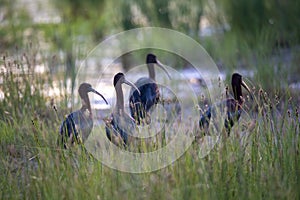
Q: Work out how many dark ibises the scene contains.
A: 4